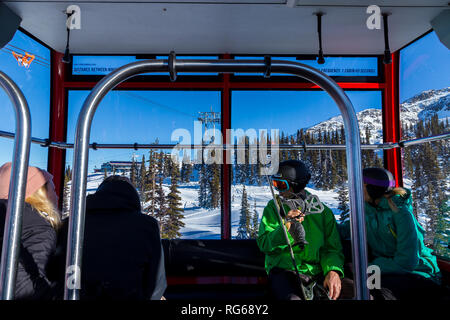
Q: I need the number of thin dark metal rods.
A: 3